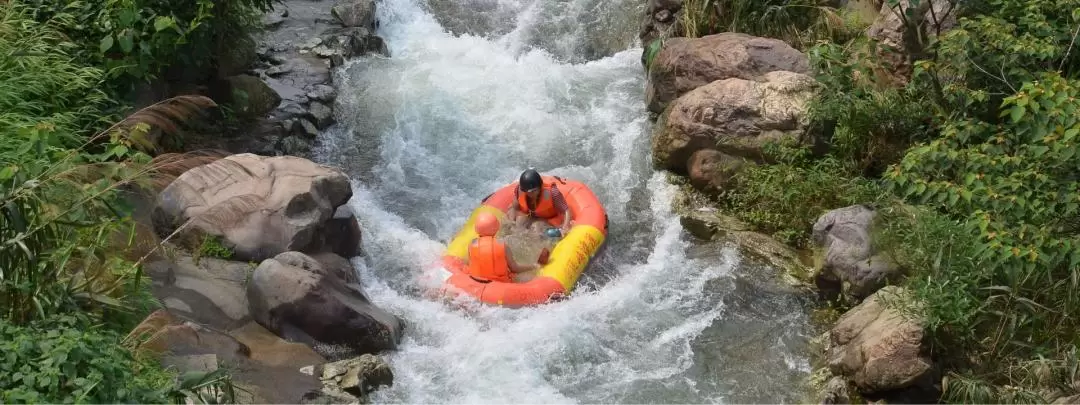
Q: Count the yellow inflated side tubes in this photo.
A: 2